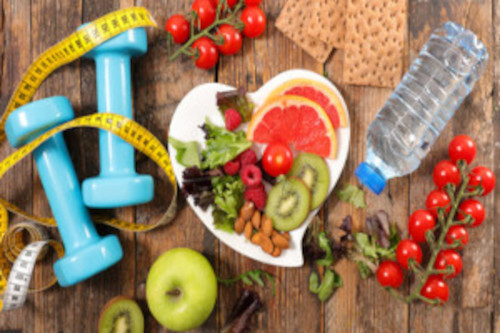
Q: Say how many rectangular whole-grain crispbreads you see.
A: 3